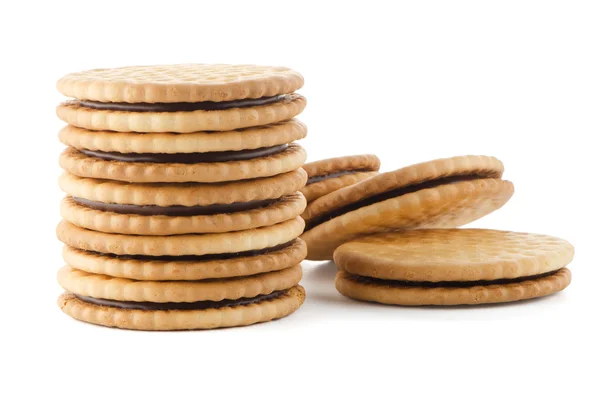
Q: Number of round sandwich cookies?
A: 8